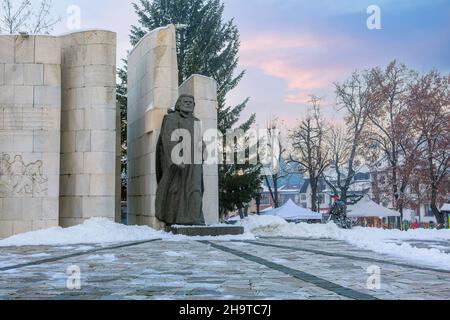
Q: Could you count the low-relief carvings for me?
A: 1